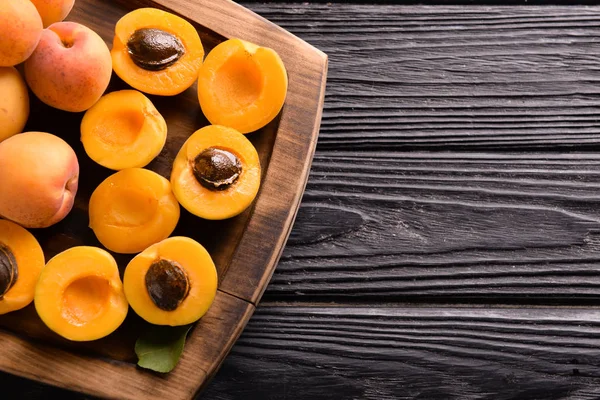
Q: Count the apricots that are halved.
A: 8